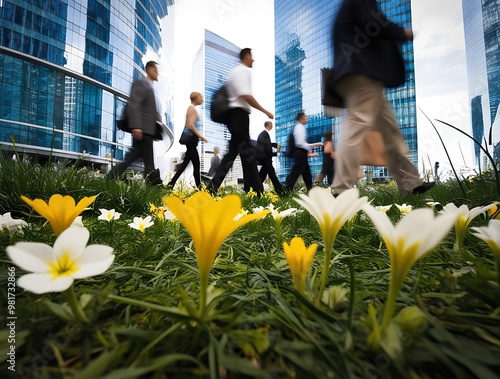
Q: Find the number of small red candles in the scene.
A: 0